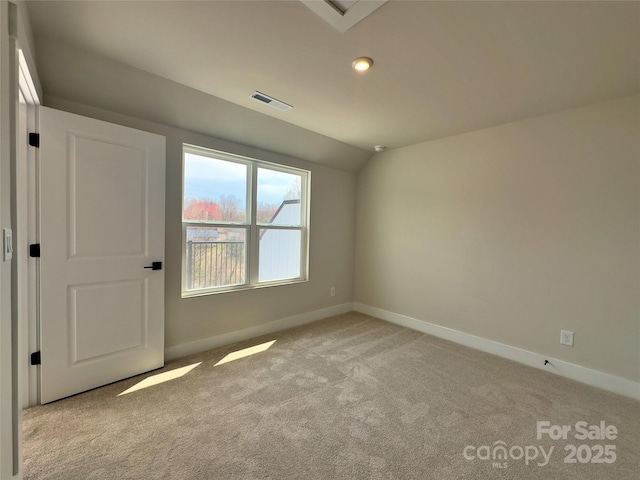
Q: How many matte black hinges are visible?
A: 3